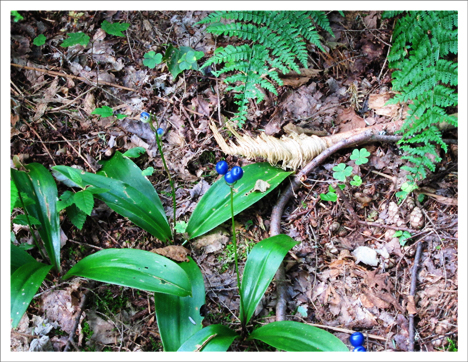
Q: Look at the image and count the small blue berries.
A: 7